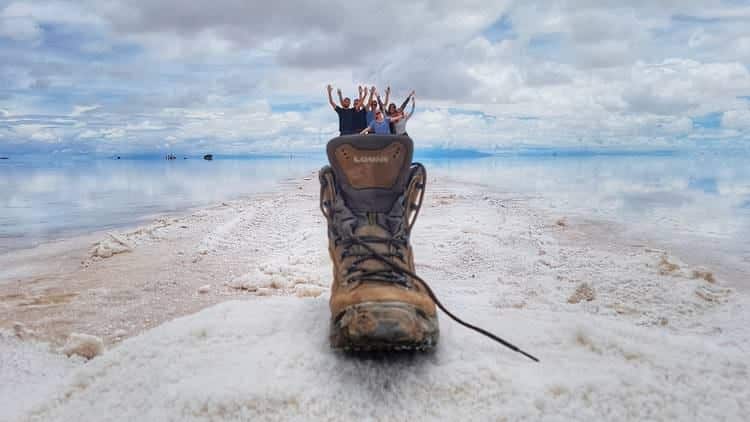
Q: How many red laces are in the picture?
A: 0